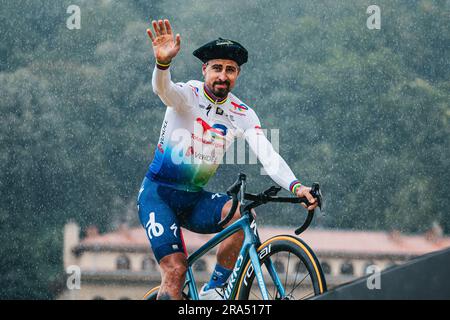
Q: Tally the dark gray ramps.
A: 1